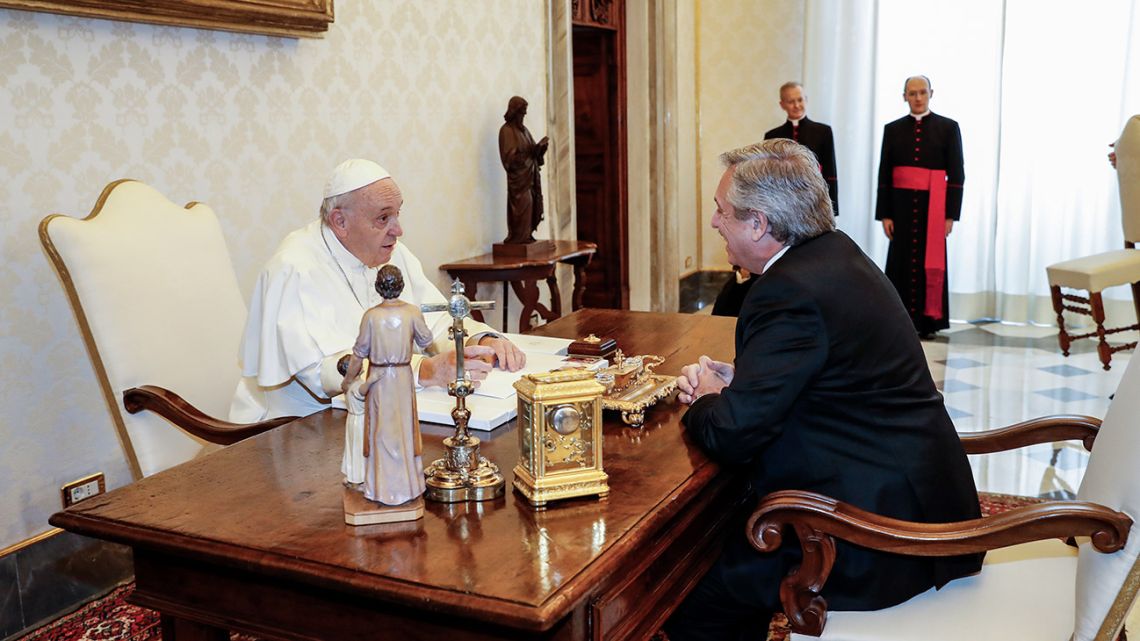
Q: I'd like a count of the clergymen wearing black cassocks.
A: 2